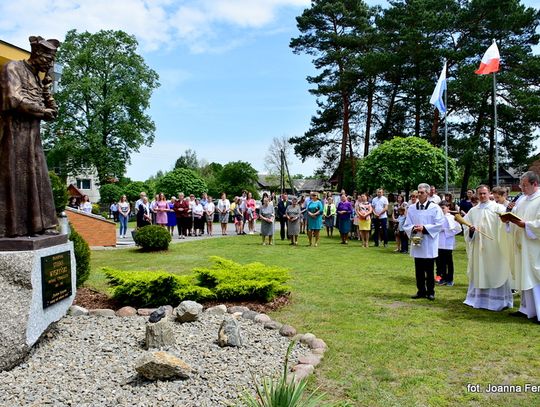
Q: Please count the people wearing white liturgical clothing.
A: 5